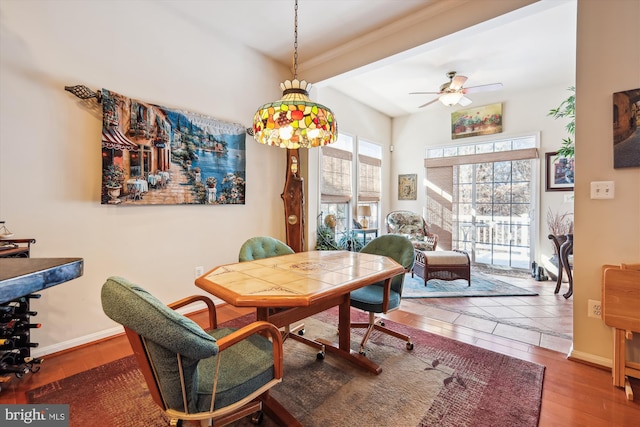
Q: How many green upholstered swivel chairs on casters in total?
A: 3